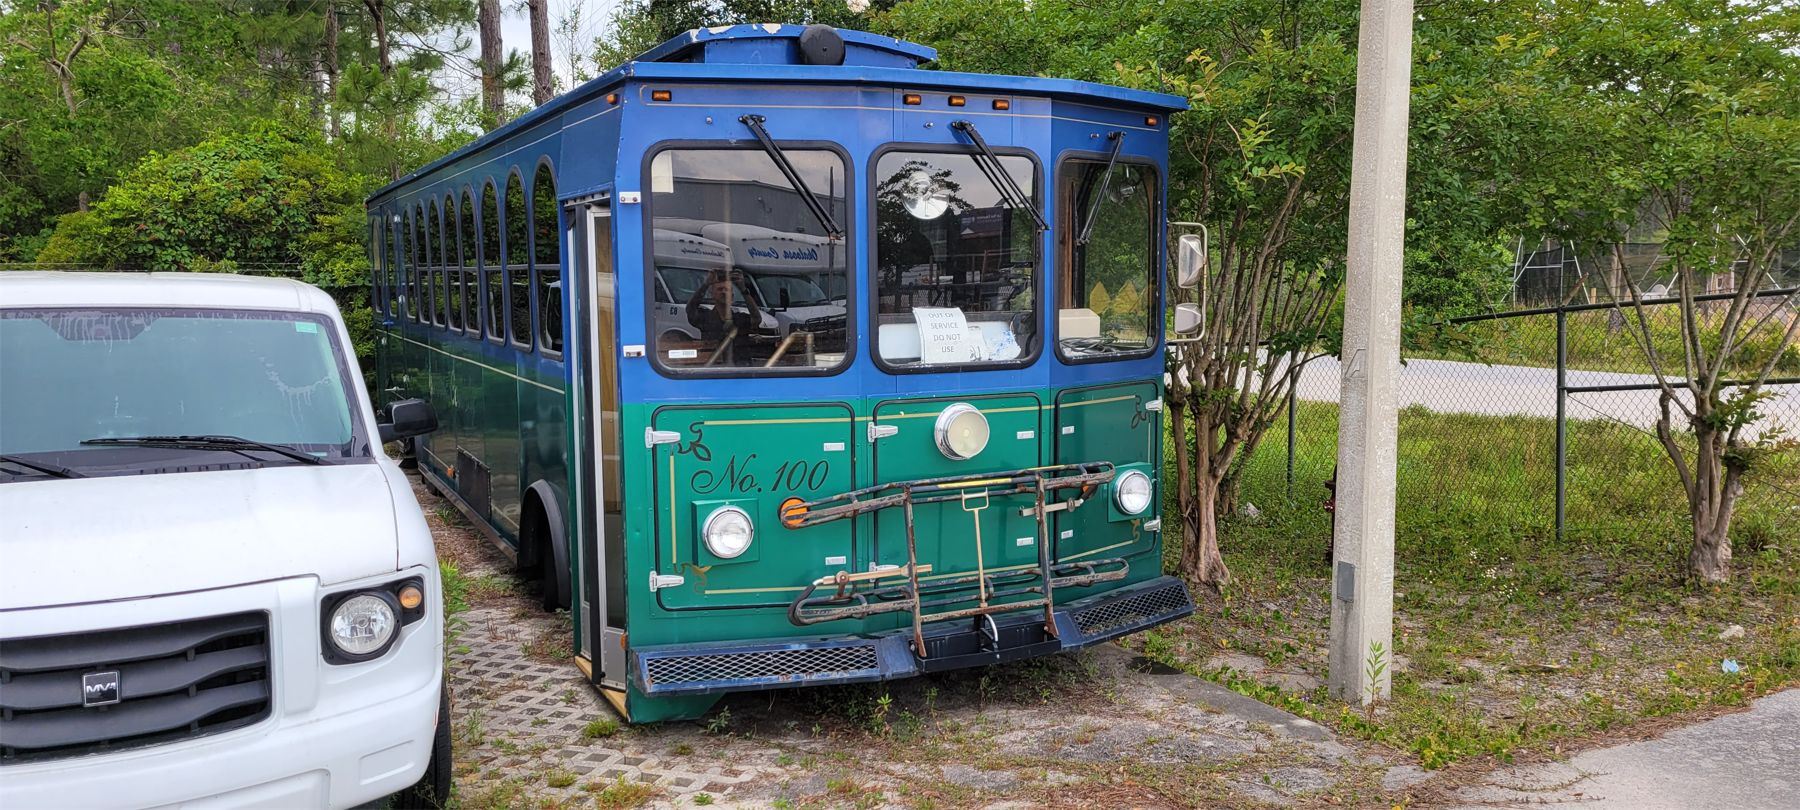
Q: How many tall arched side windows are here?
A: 10